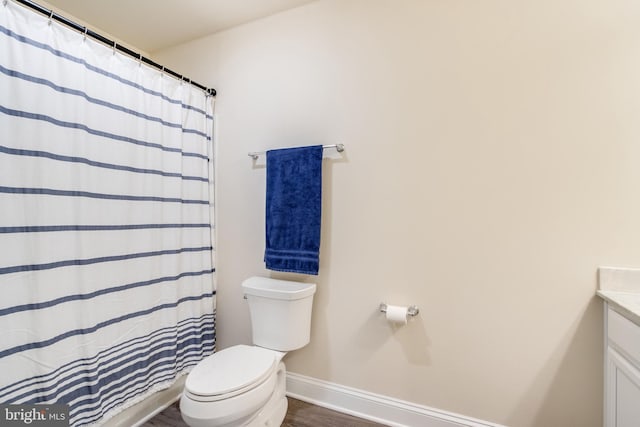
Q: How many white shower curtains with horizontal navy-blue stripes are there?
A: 1